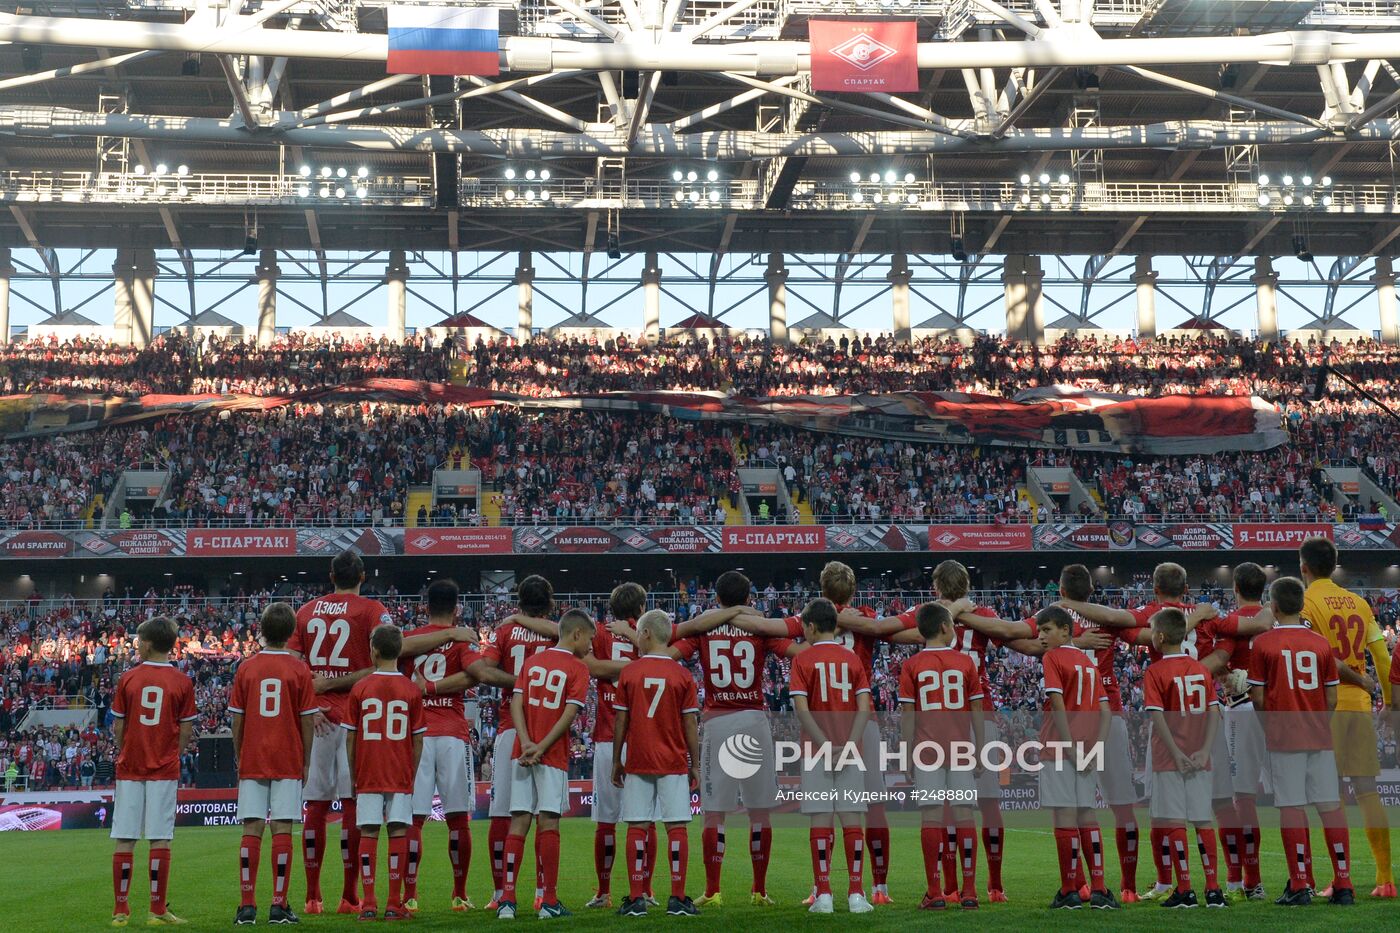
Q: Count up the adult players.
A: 11